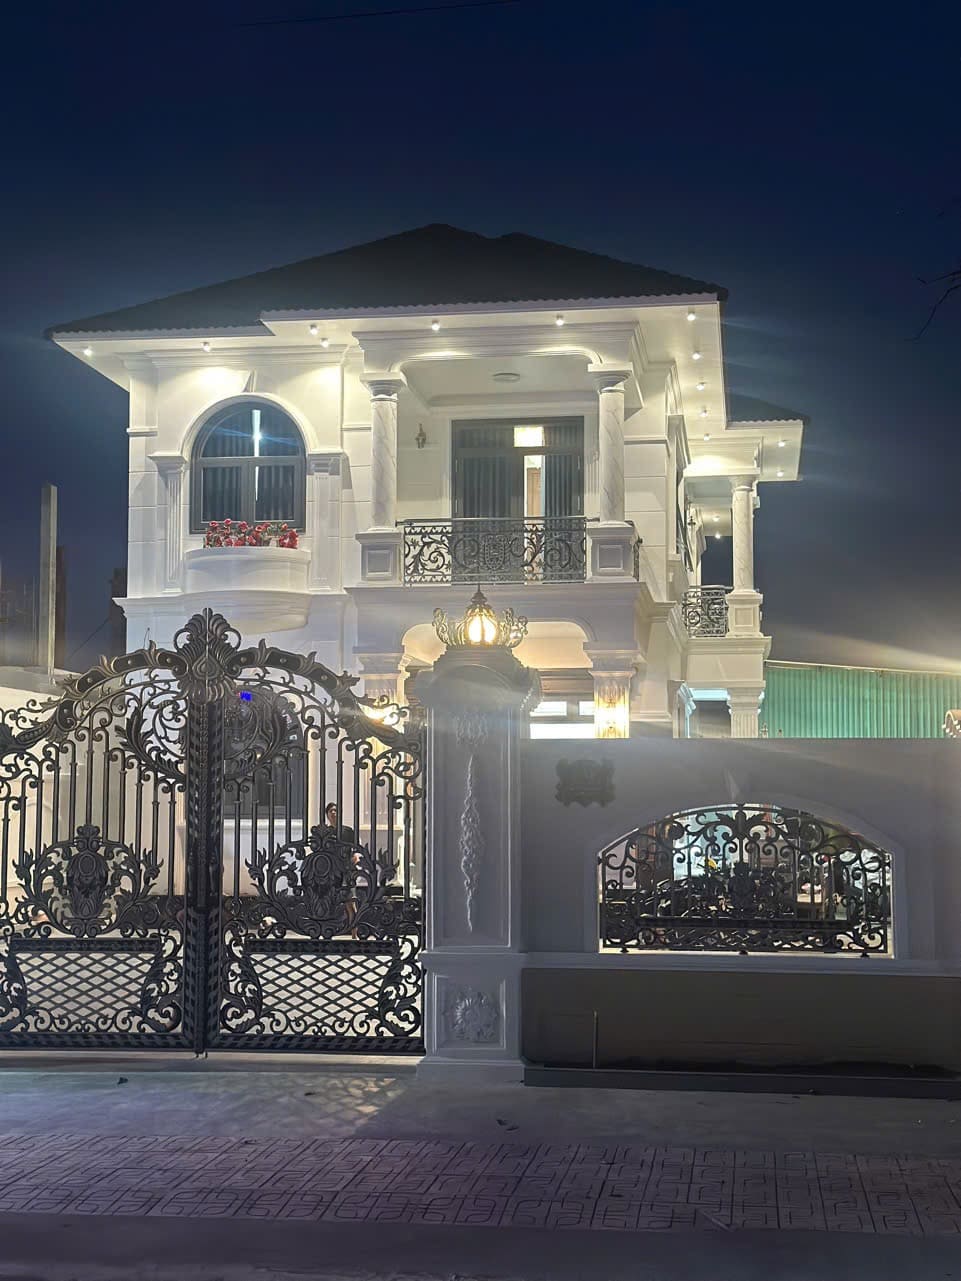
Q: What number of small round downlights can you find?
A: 15